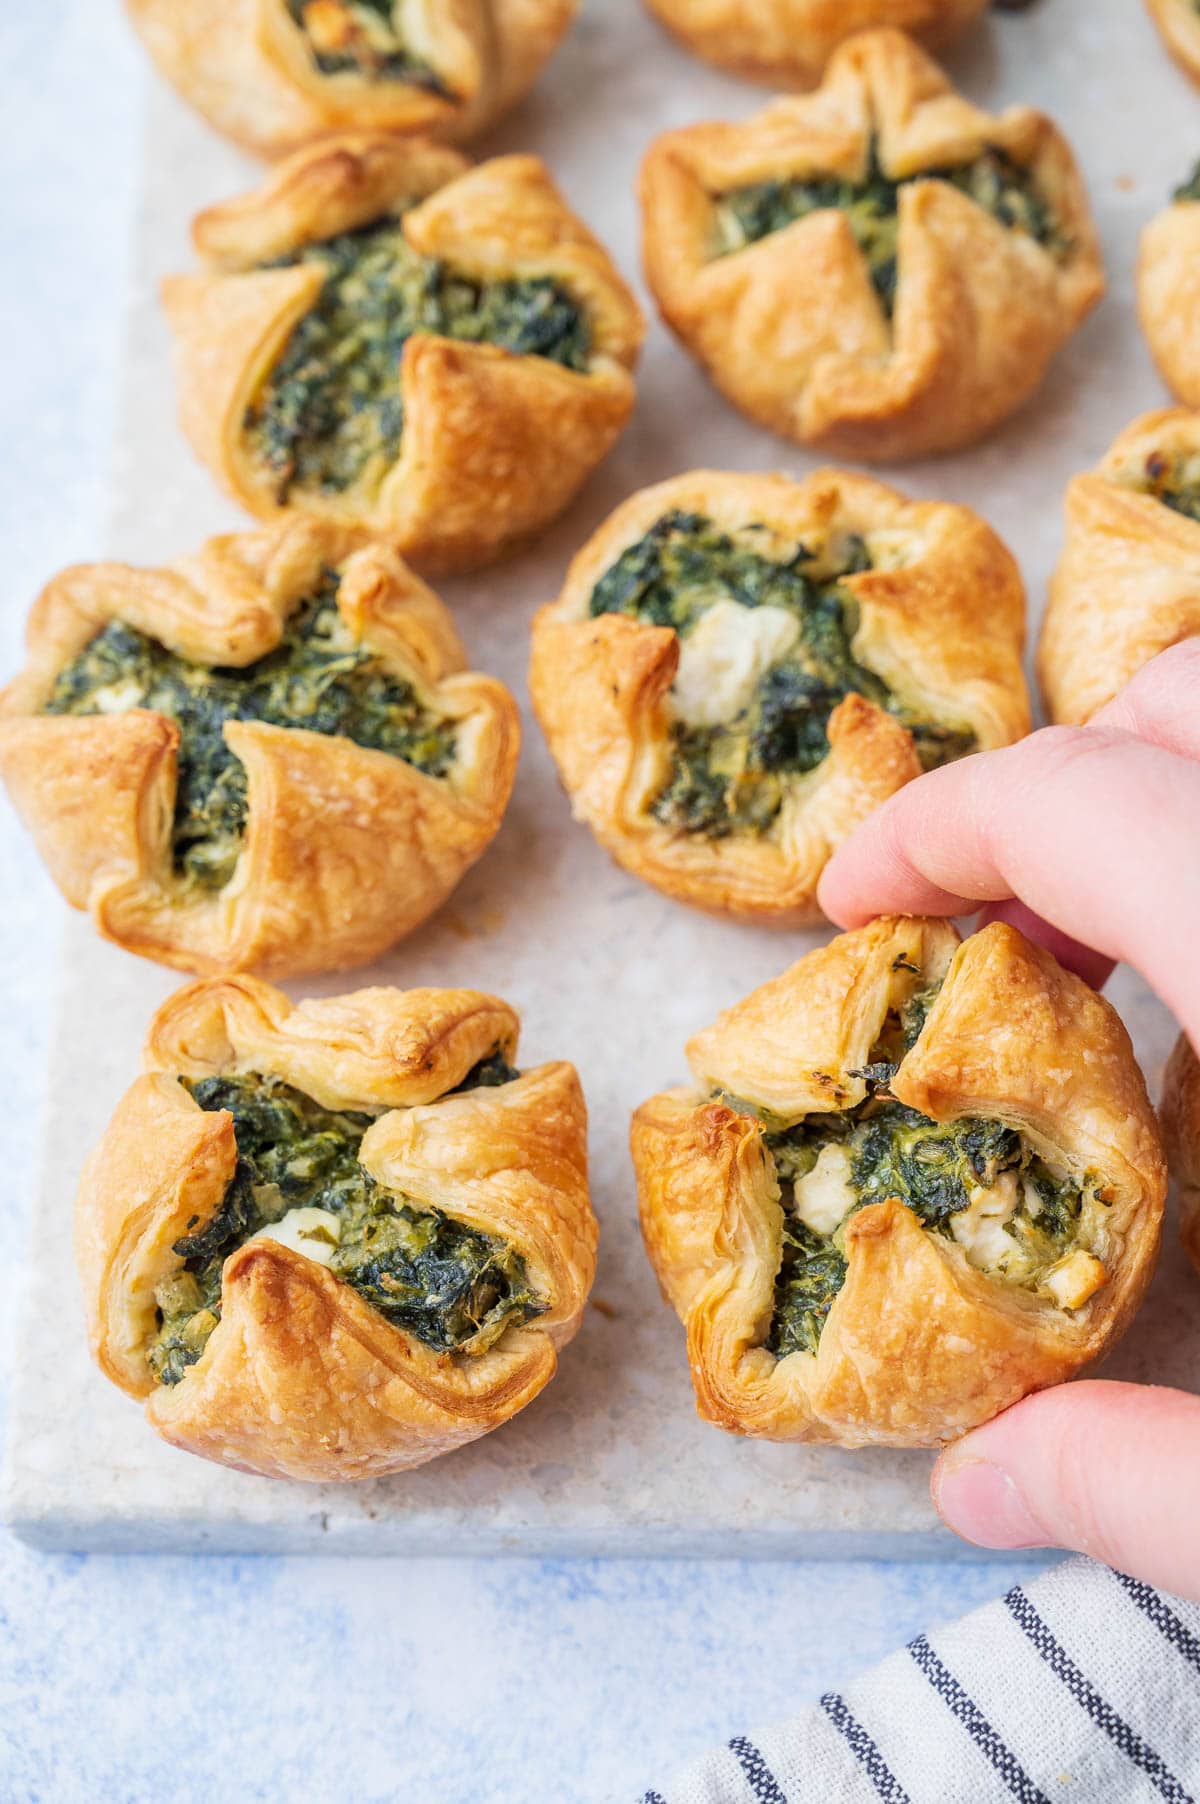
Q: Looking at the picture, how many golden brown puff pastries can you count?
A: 12